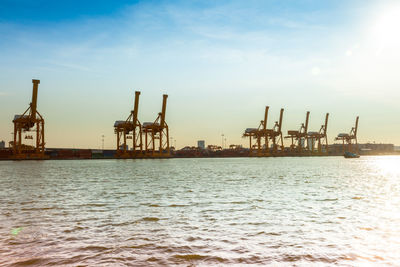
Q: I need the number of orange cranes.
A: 8